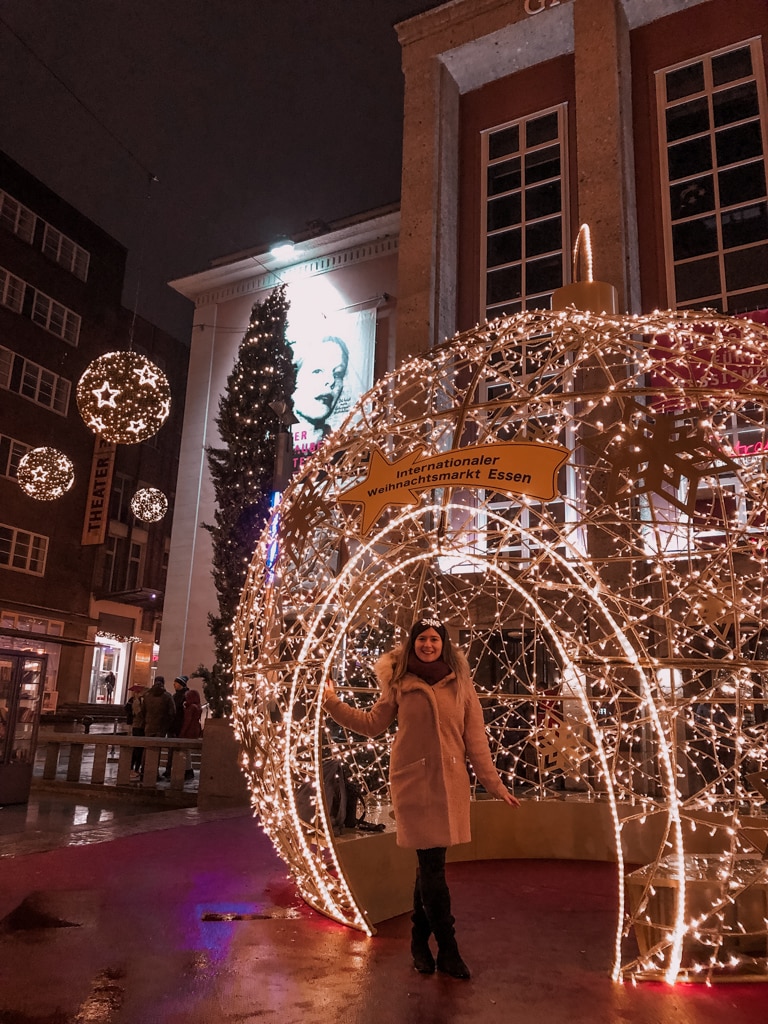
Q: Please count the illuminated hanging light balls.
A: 3